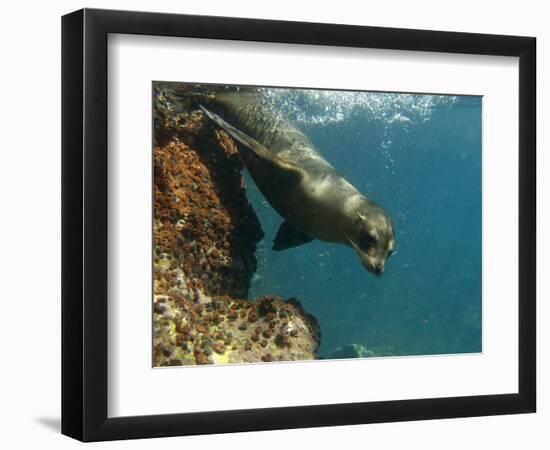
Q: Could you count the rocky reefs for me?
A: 1